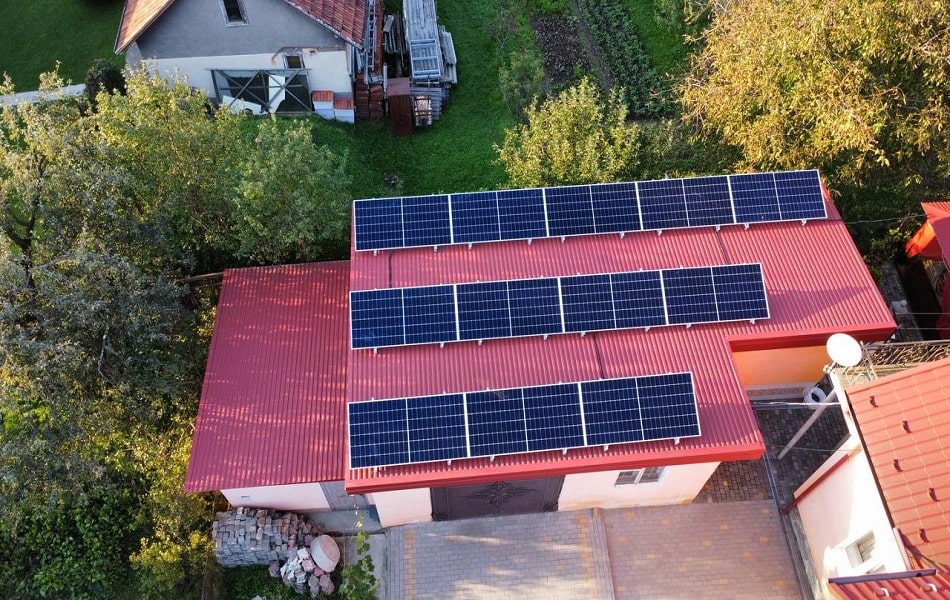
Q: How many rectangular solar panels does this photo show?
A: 12